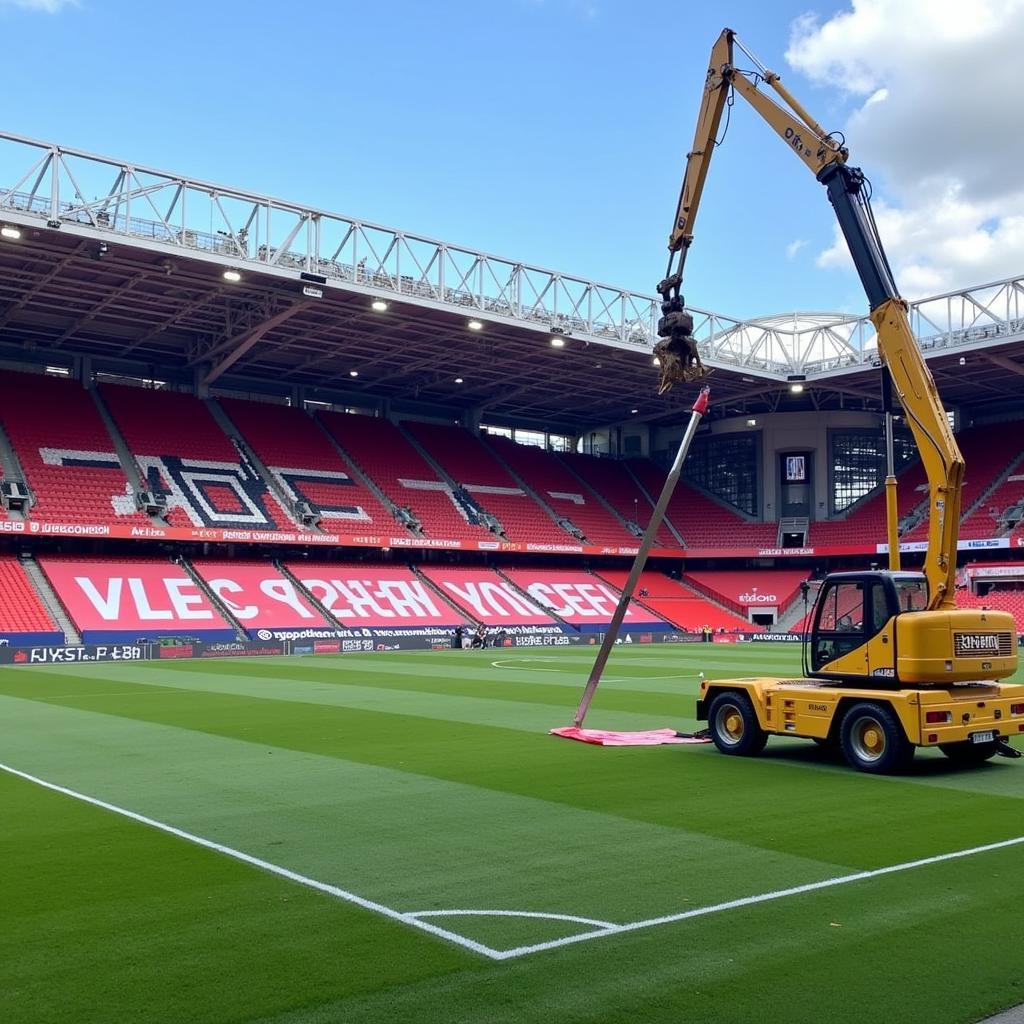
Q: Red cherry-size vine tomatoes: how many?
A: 0